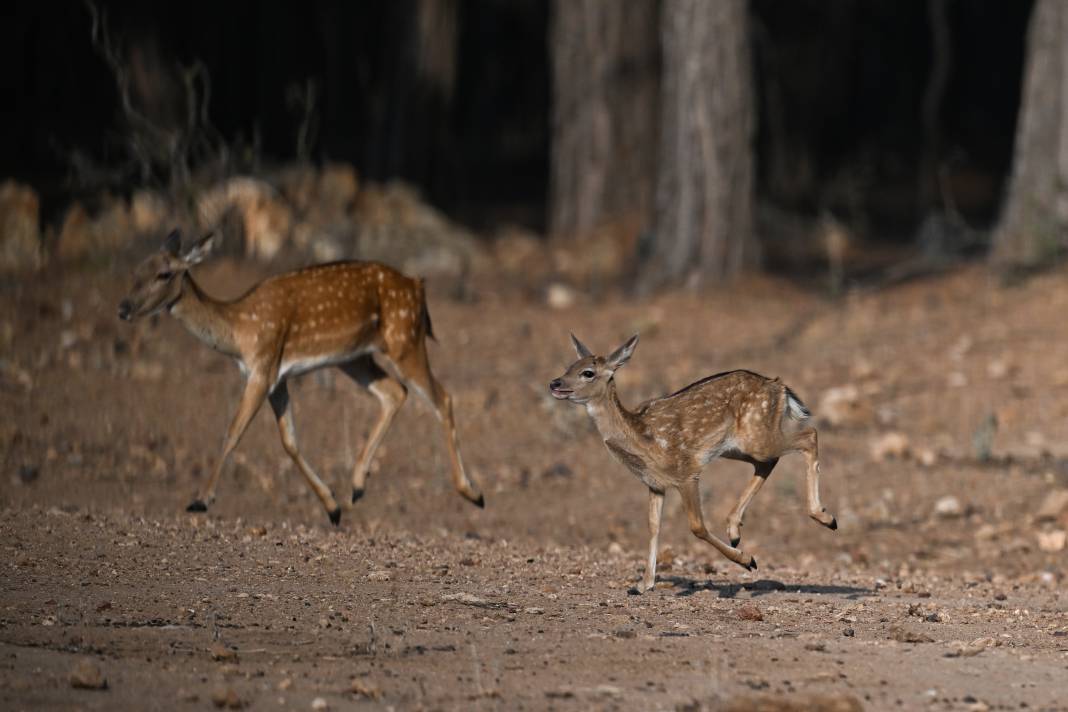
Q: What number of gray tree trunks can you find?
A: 3